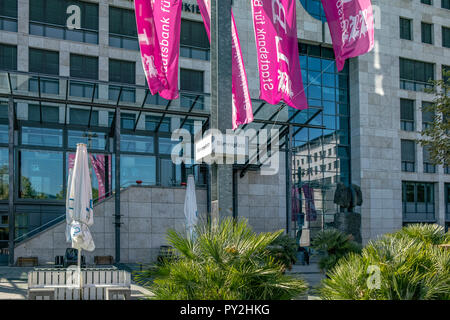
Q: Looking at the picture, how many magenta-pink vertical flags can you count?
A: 4